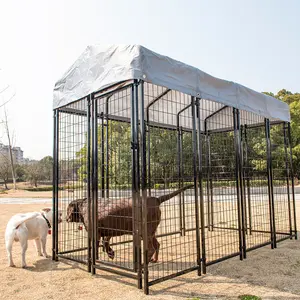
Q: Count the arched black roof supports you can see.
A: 4